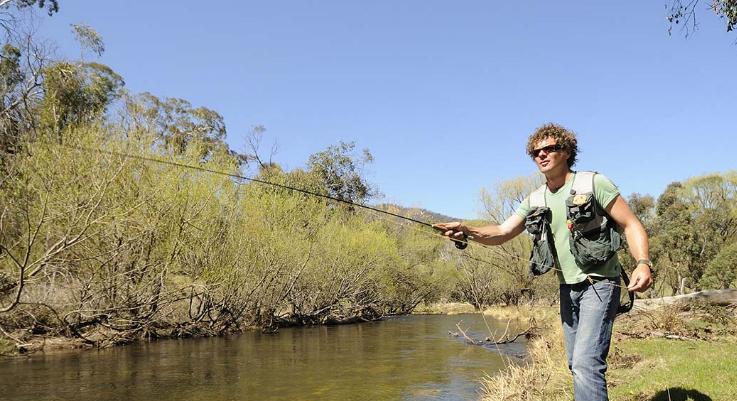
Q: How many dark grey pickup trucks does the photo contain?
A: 0